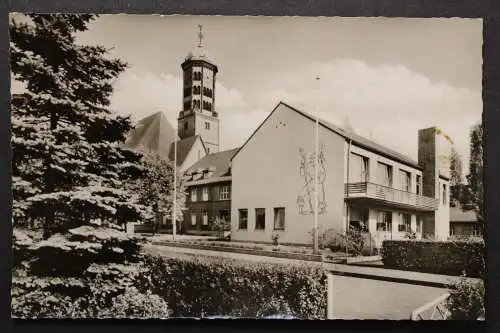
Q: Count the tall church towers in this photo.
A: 1